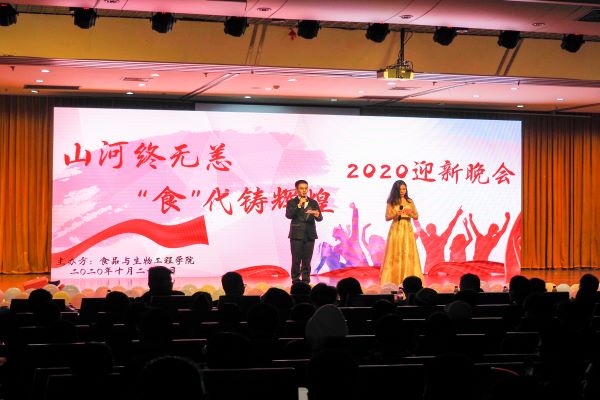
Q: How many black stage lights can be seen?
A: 9